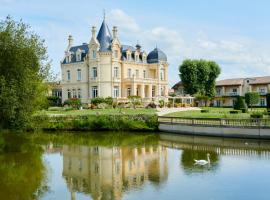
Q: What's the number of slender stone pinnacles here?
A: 3